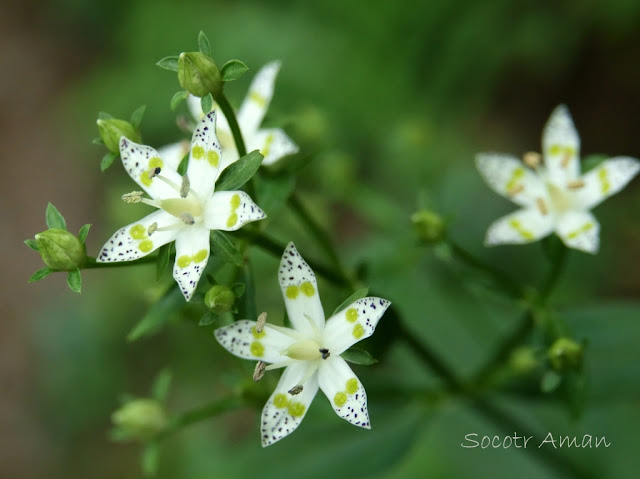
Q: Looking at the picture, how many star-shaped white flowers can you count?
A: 4